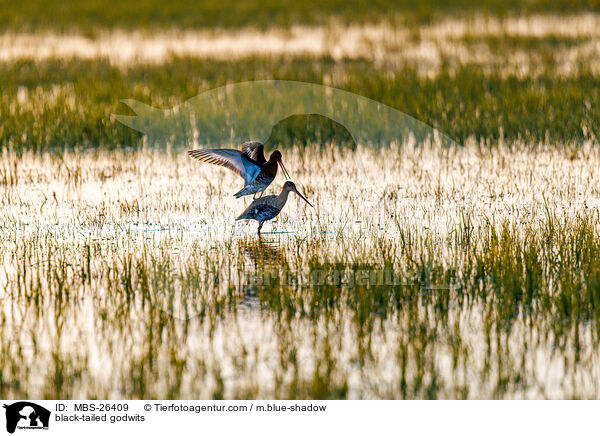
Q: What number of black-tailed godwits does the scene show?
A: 2